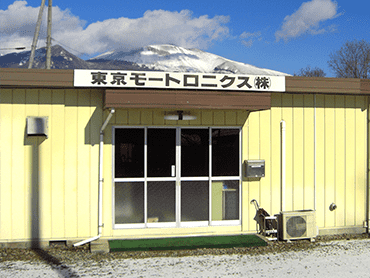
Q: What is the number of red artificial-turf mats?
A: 0